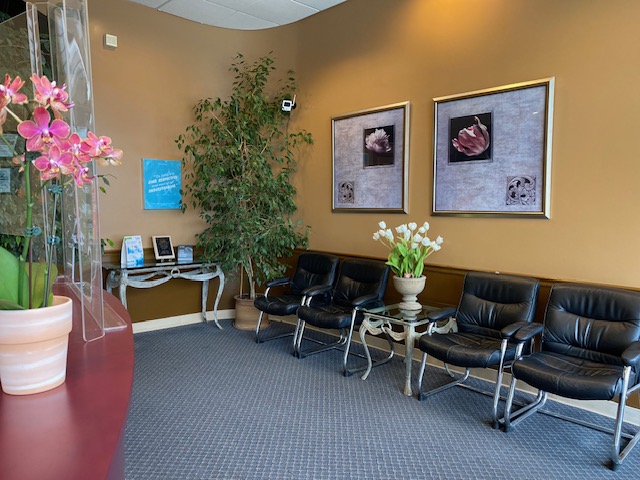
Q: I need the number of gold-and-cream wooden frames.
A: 2